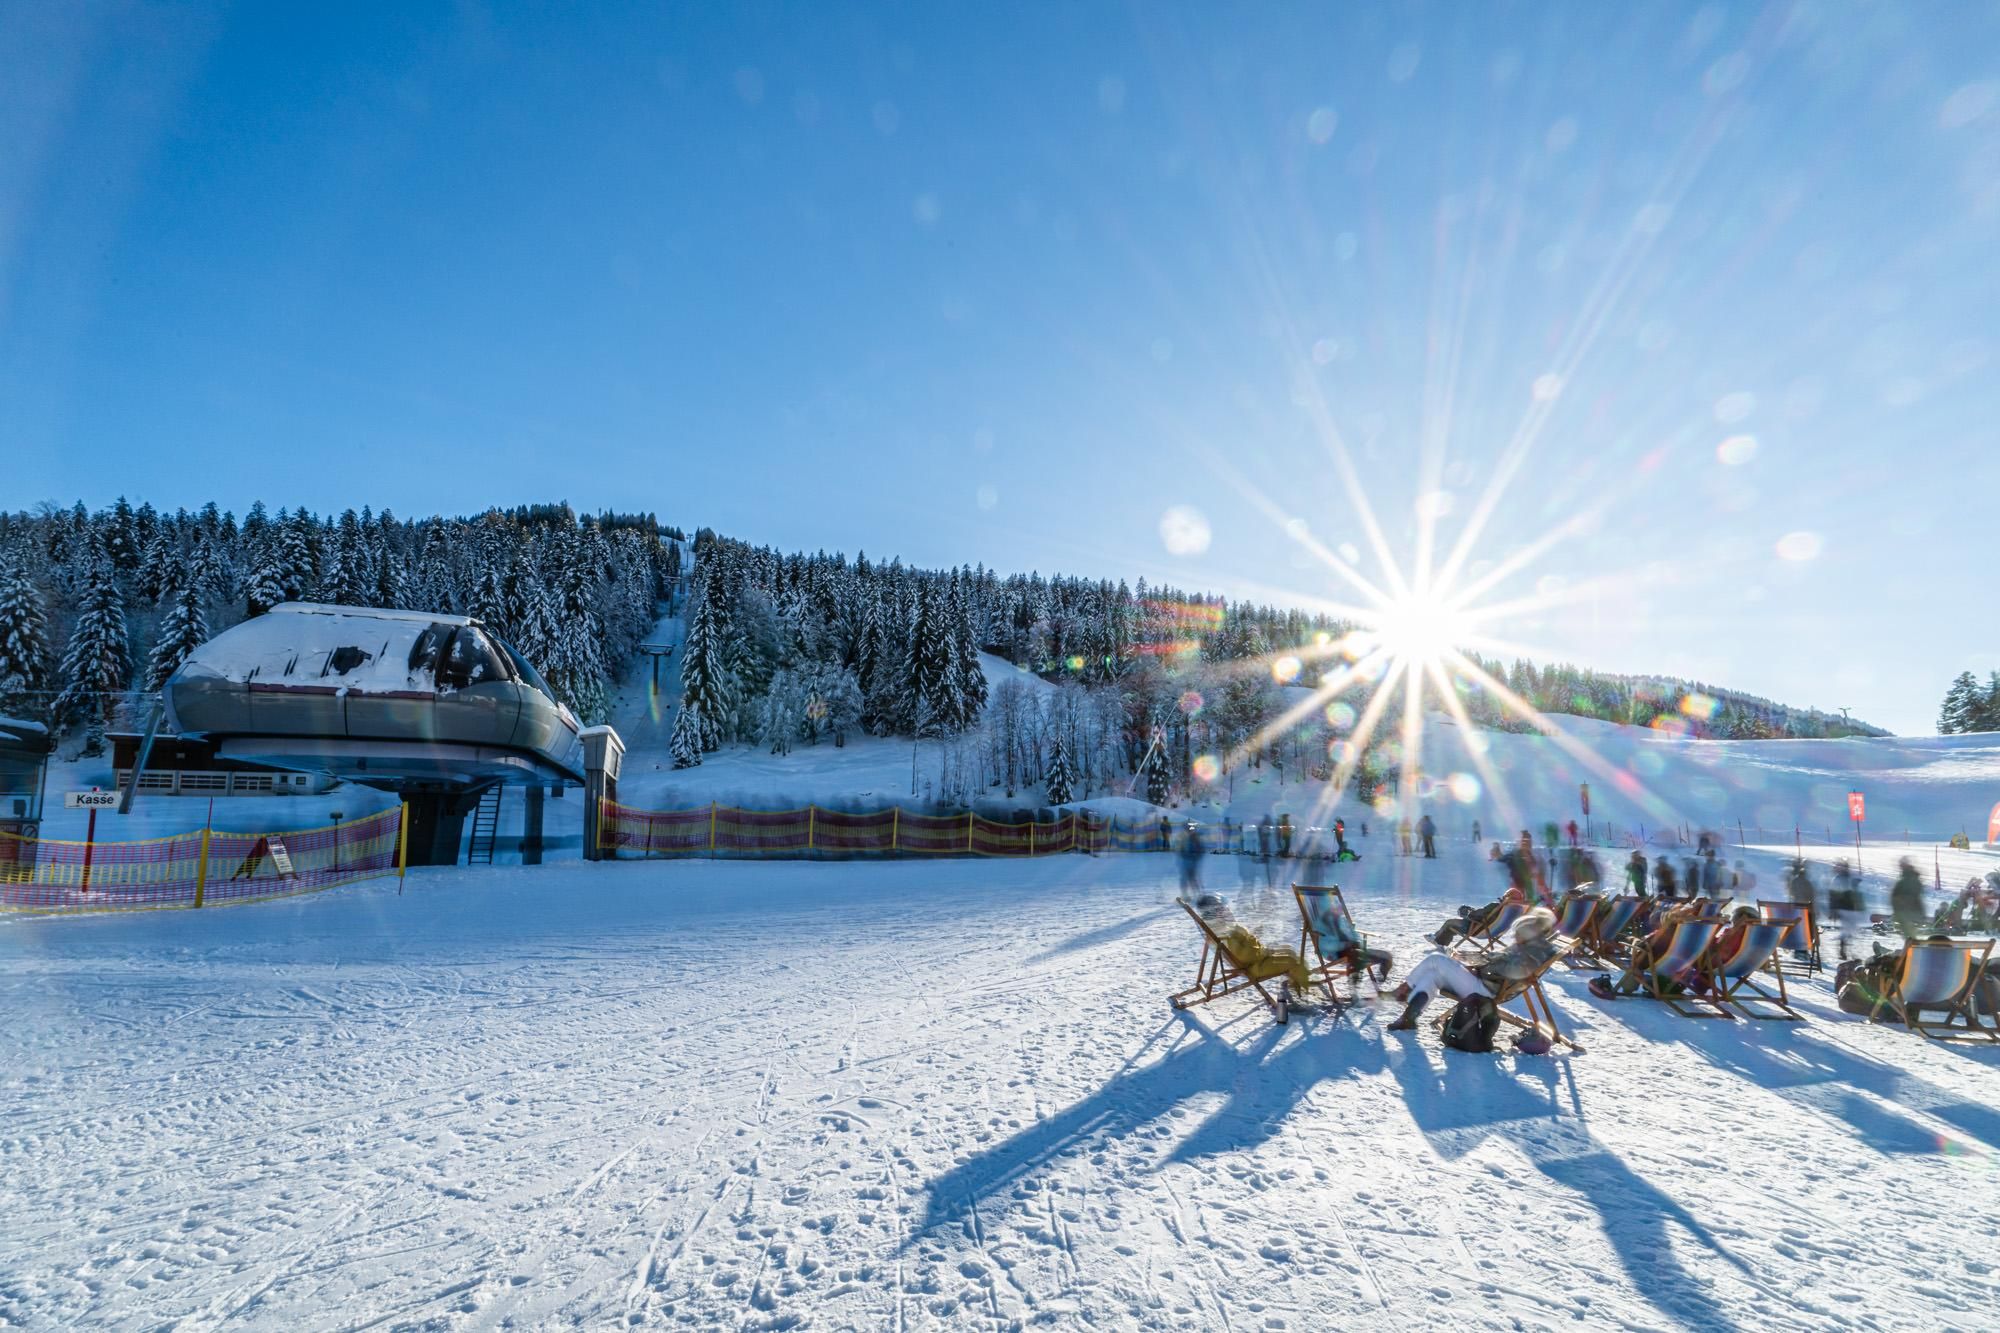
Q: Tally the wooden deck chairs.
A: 12